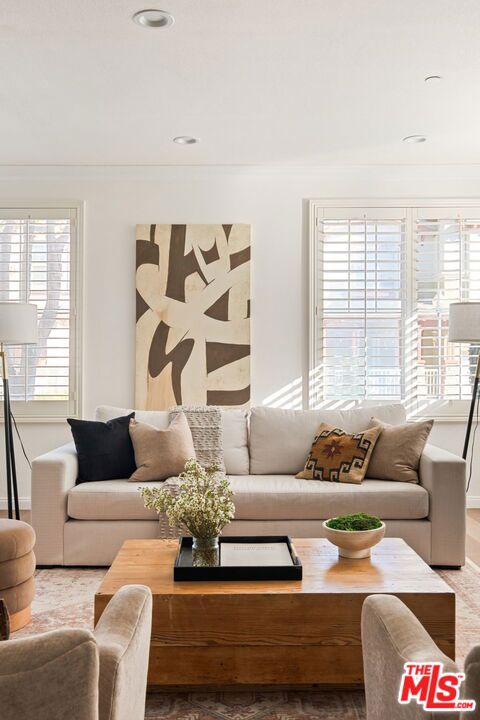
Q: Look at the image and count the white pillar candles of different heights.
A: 0